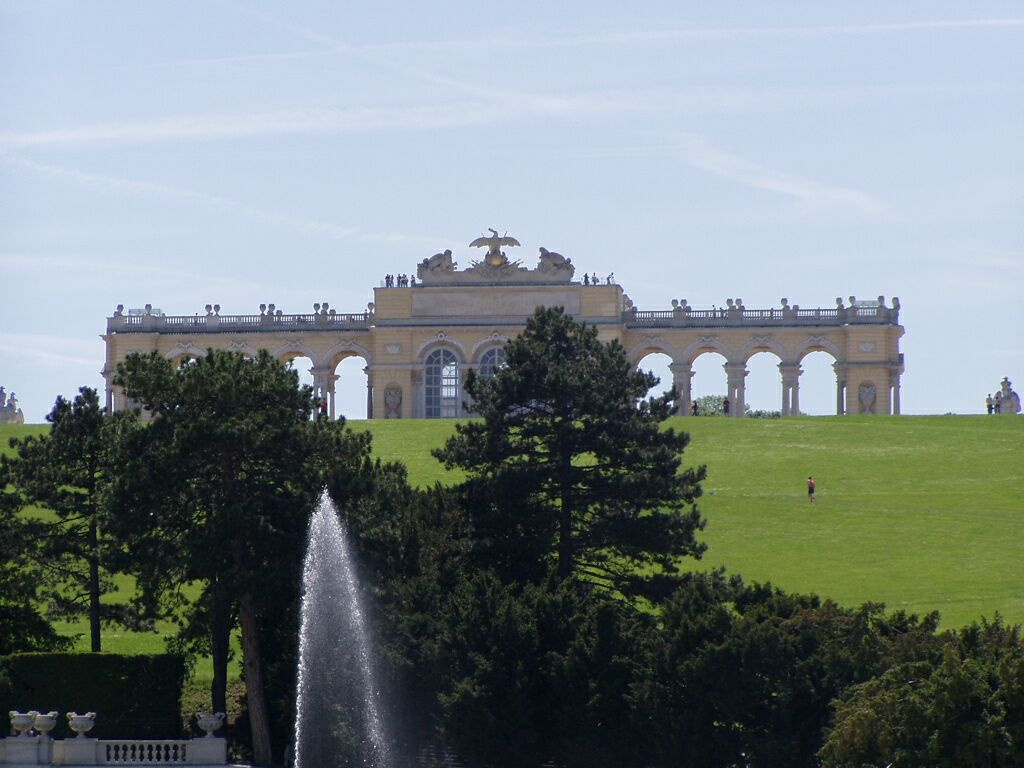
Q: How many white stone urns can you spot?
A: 4